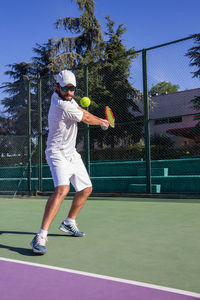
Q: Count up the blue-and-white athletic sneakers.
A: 2